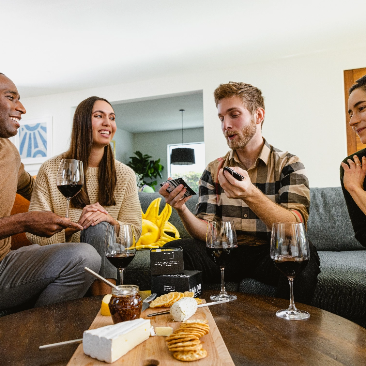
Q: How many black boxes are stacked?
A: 2